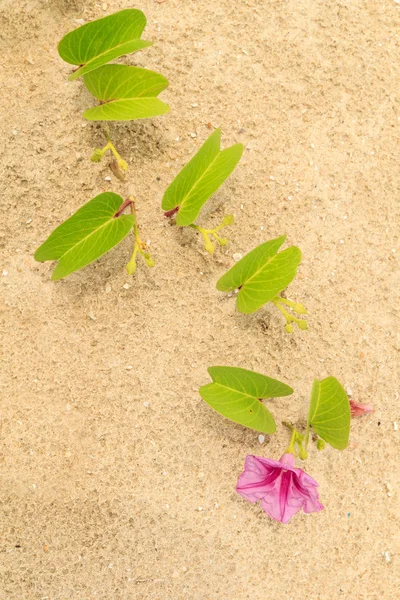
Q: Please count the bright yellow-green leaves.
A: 7